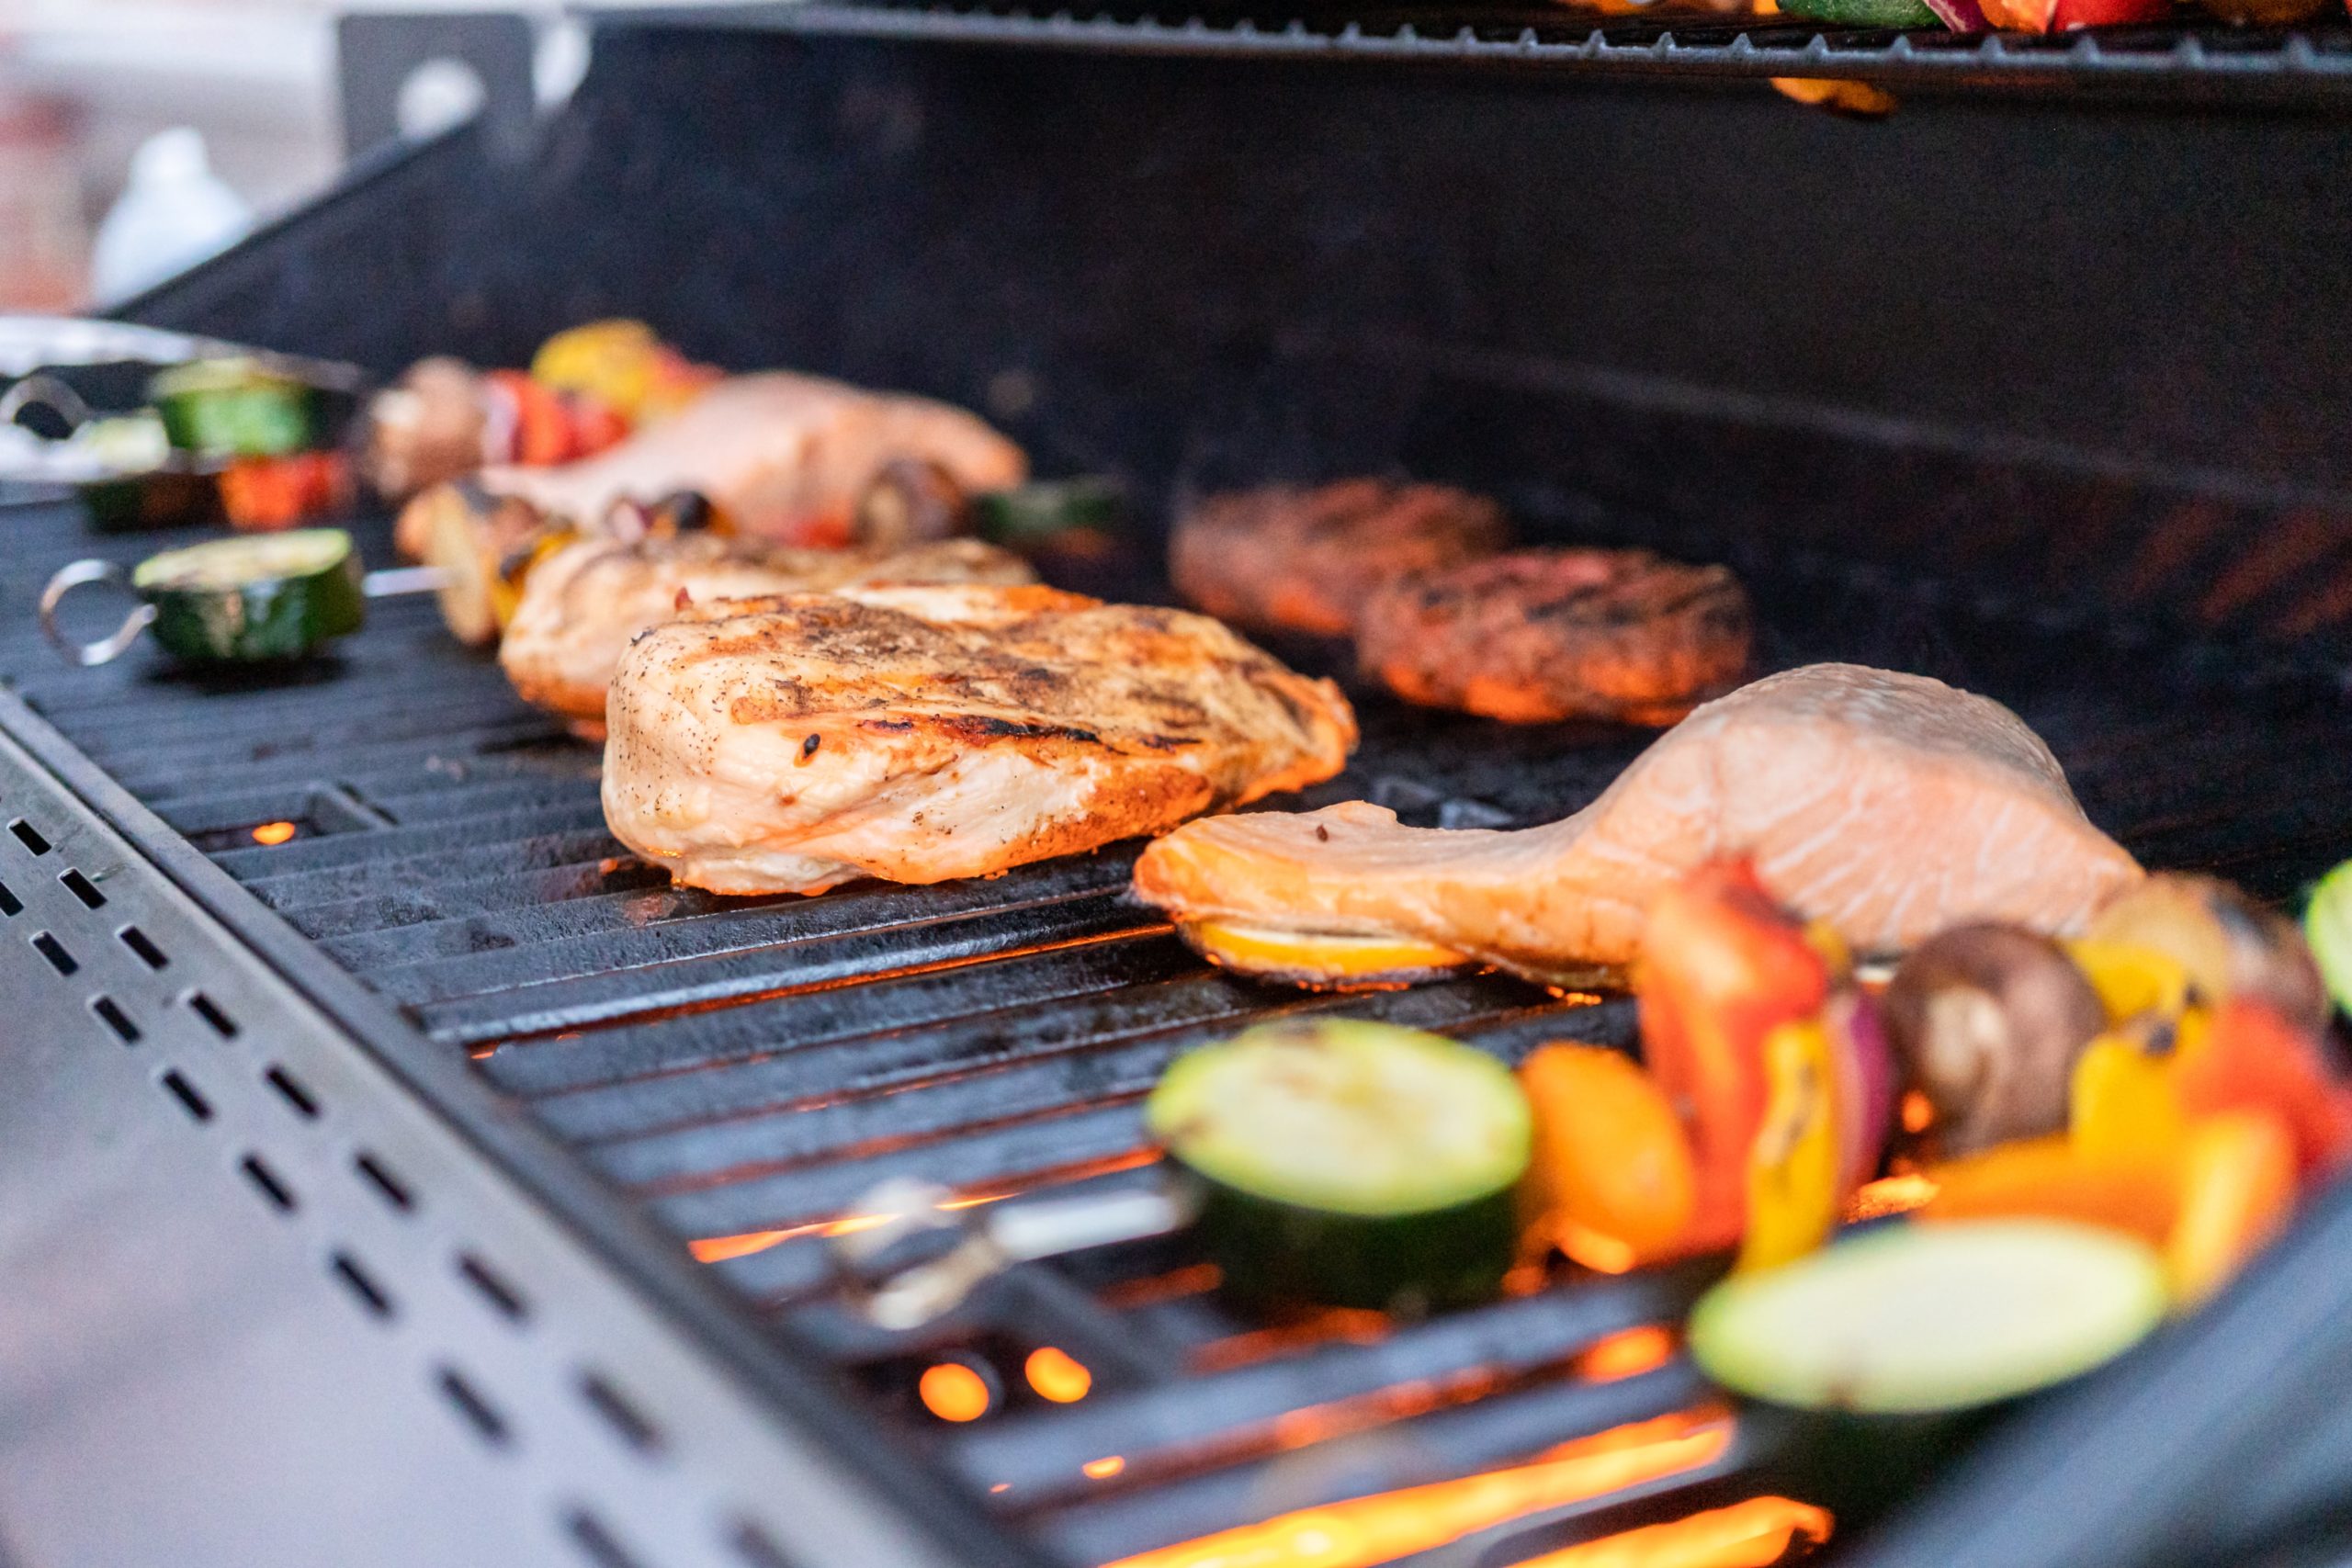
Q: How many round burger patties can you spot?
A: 2